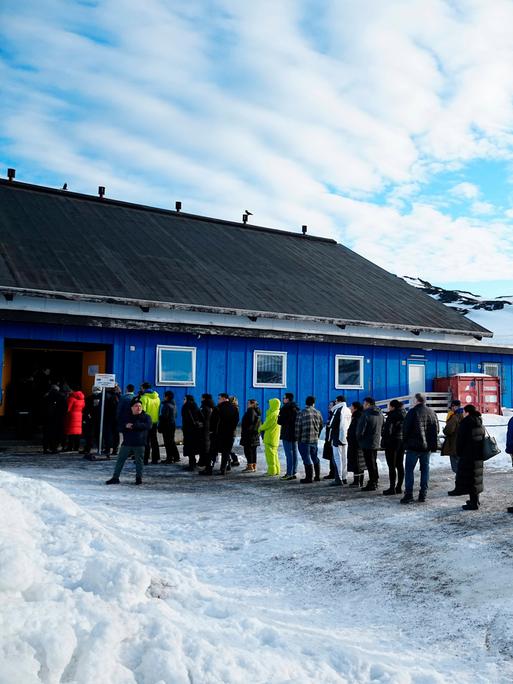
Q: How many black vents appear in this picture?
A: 5